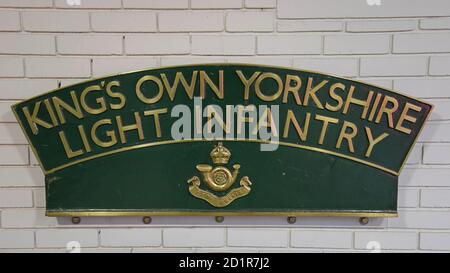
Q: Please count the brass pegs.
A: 5